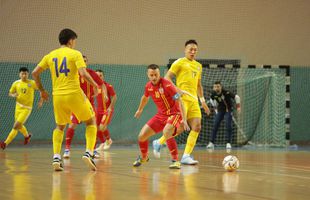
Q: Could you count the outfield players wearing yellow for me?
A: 3